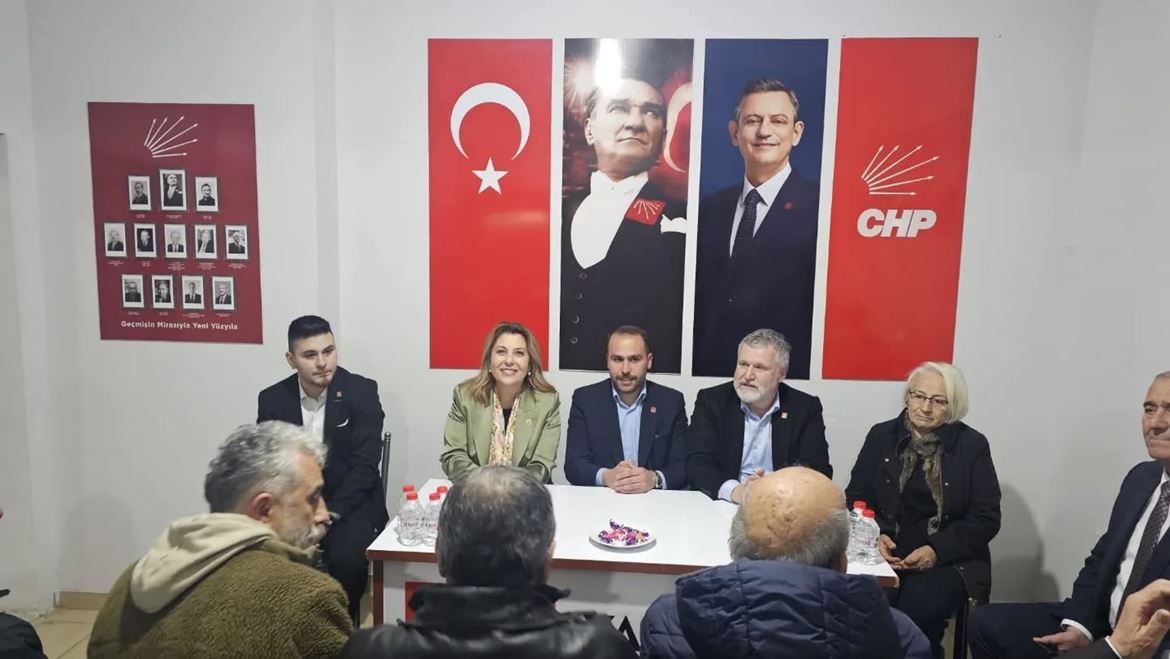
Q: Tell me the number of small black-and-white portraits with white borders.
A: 12